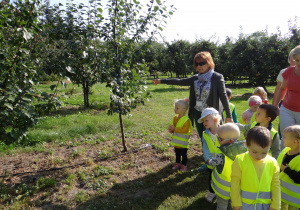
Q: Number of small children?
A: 9